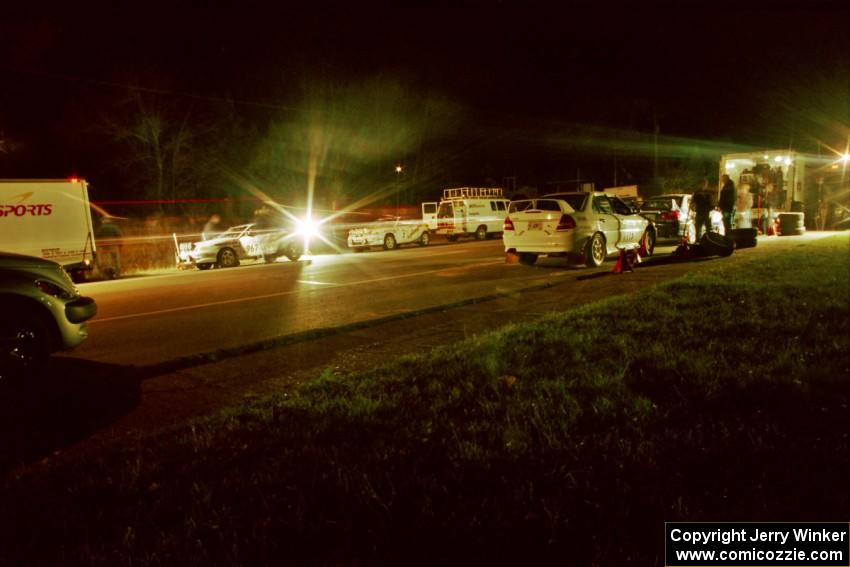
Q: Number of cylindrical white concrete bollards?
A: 0